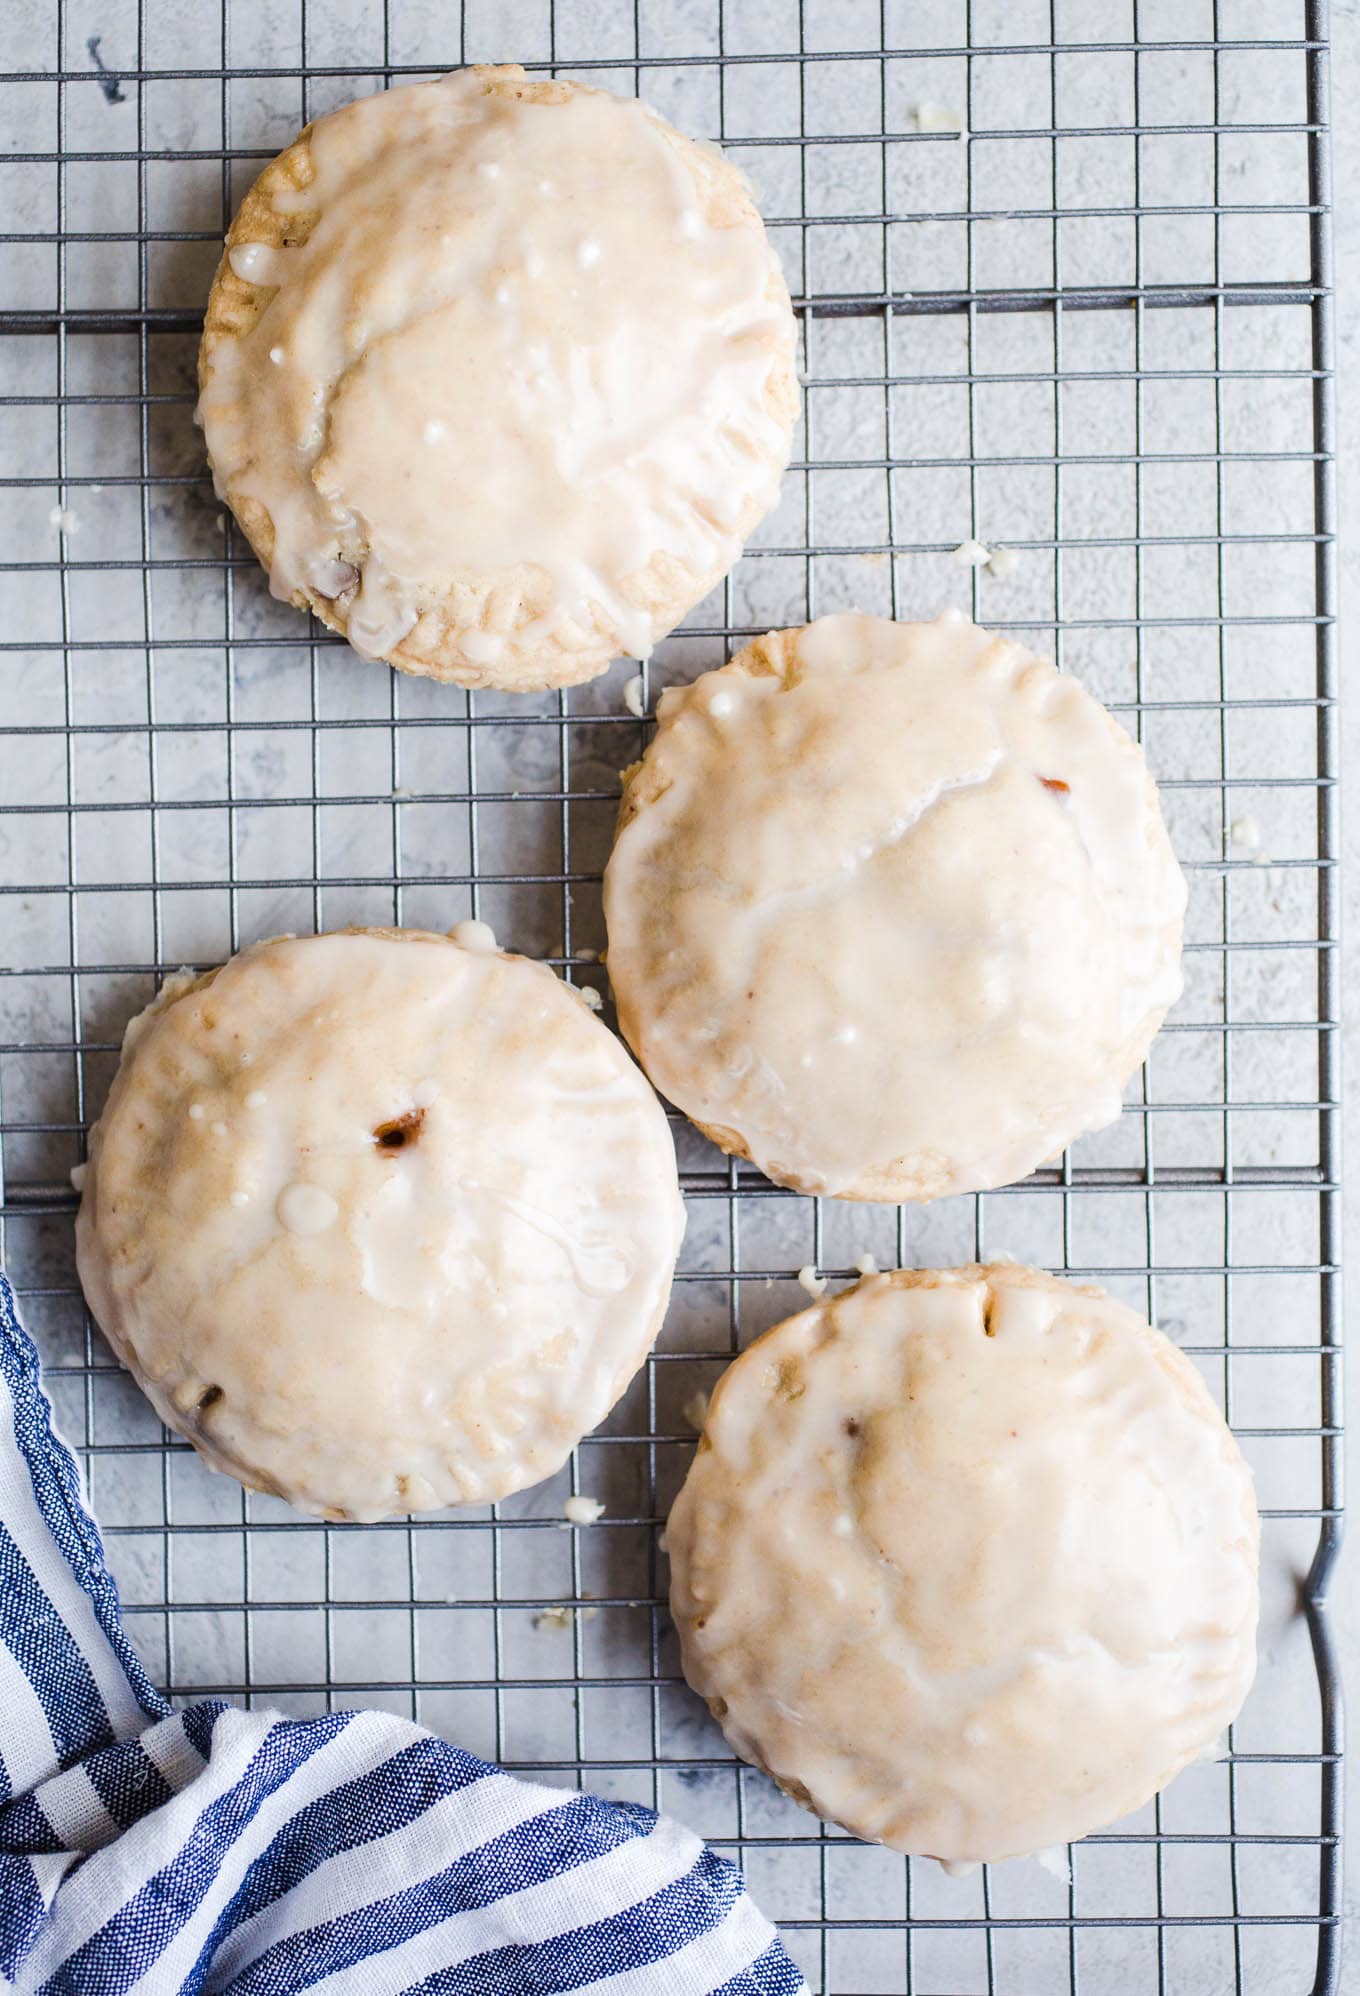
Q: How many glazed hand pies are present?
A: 4